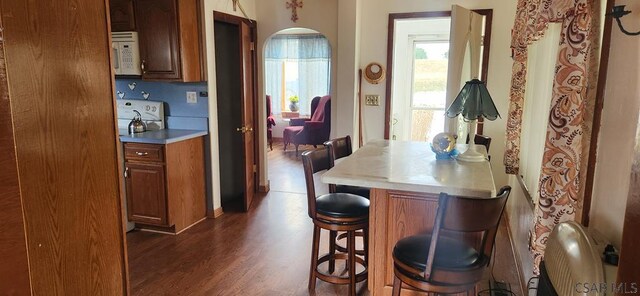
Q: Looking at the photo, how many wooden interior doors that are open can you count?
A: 1